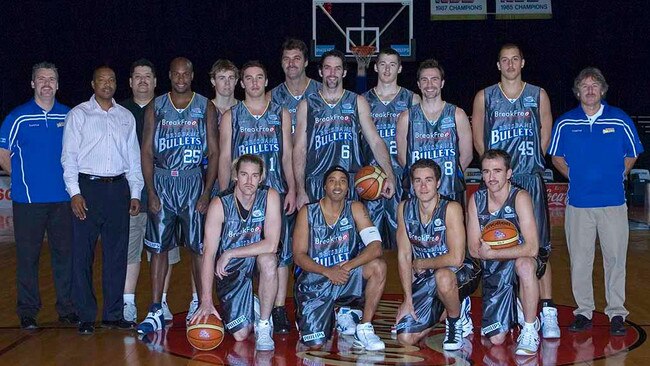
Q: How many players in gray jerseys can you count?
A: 12